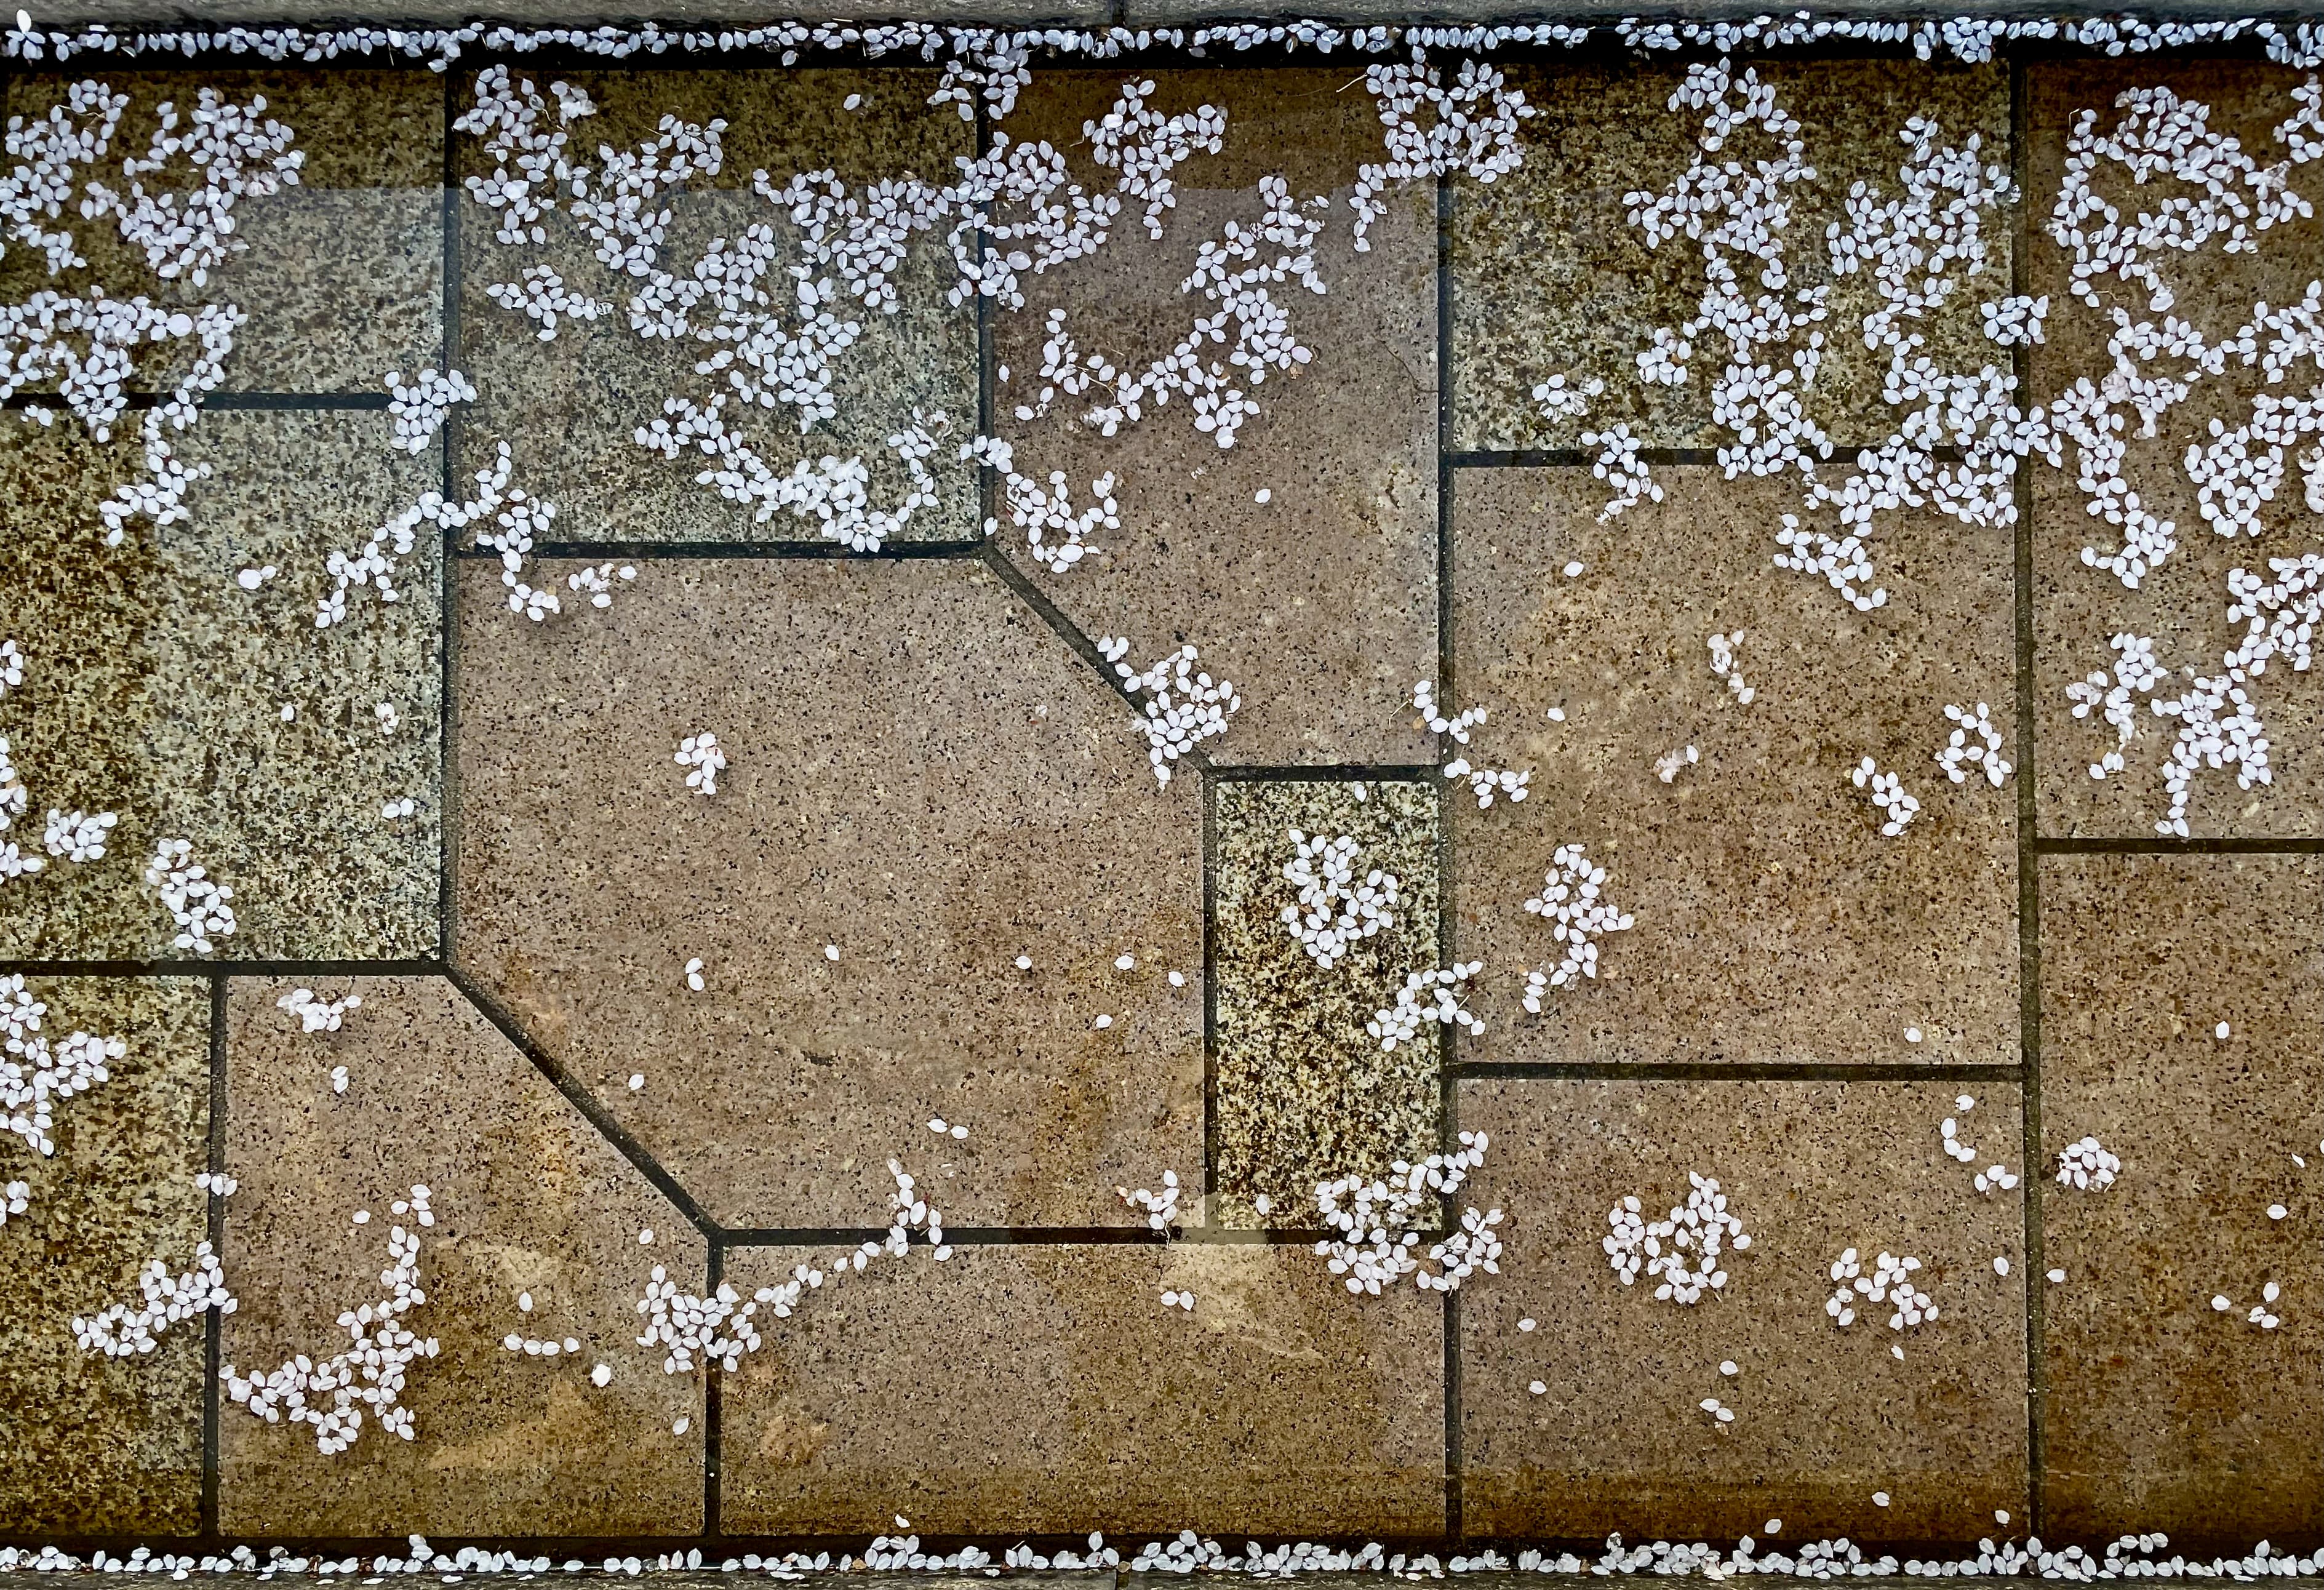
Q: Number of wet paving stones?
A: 14